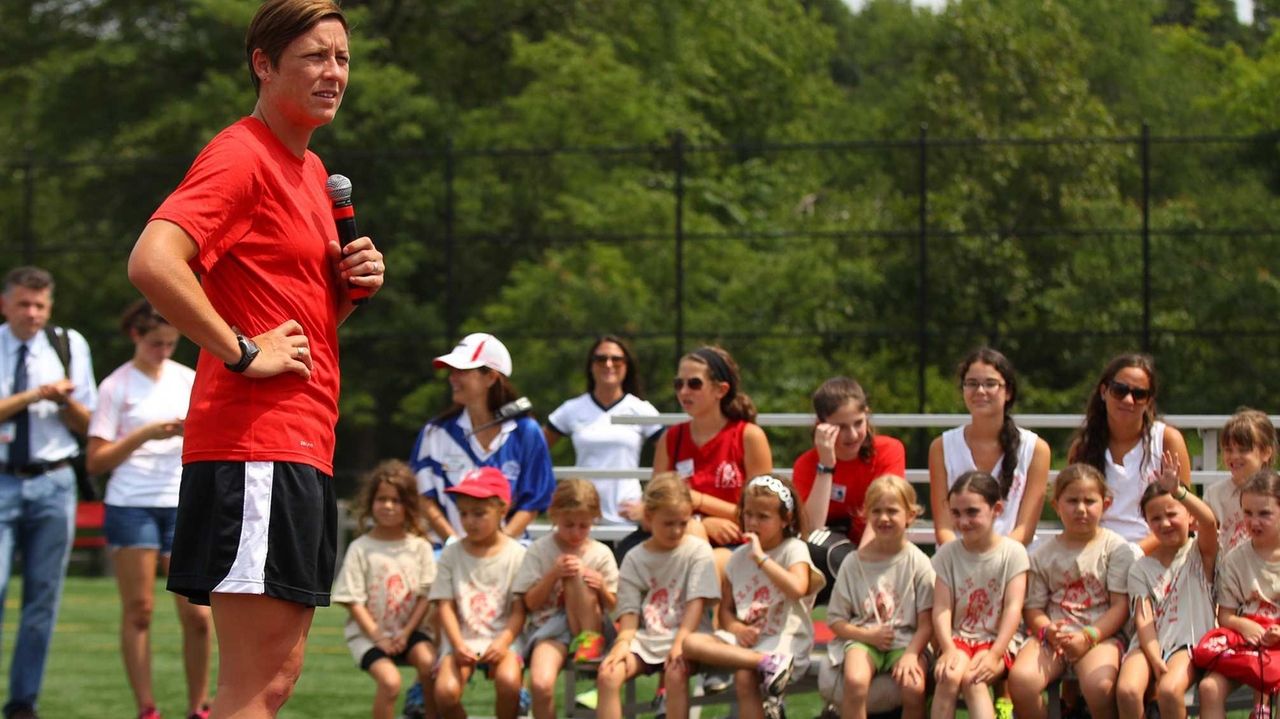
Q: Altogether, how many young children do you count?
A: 11